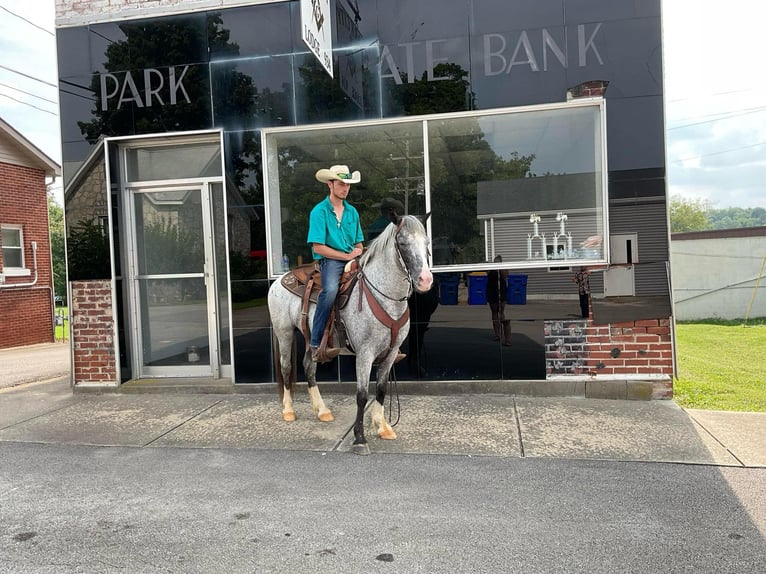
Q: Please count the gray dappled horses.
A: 1